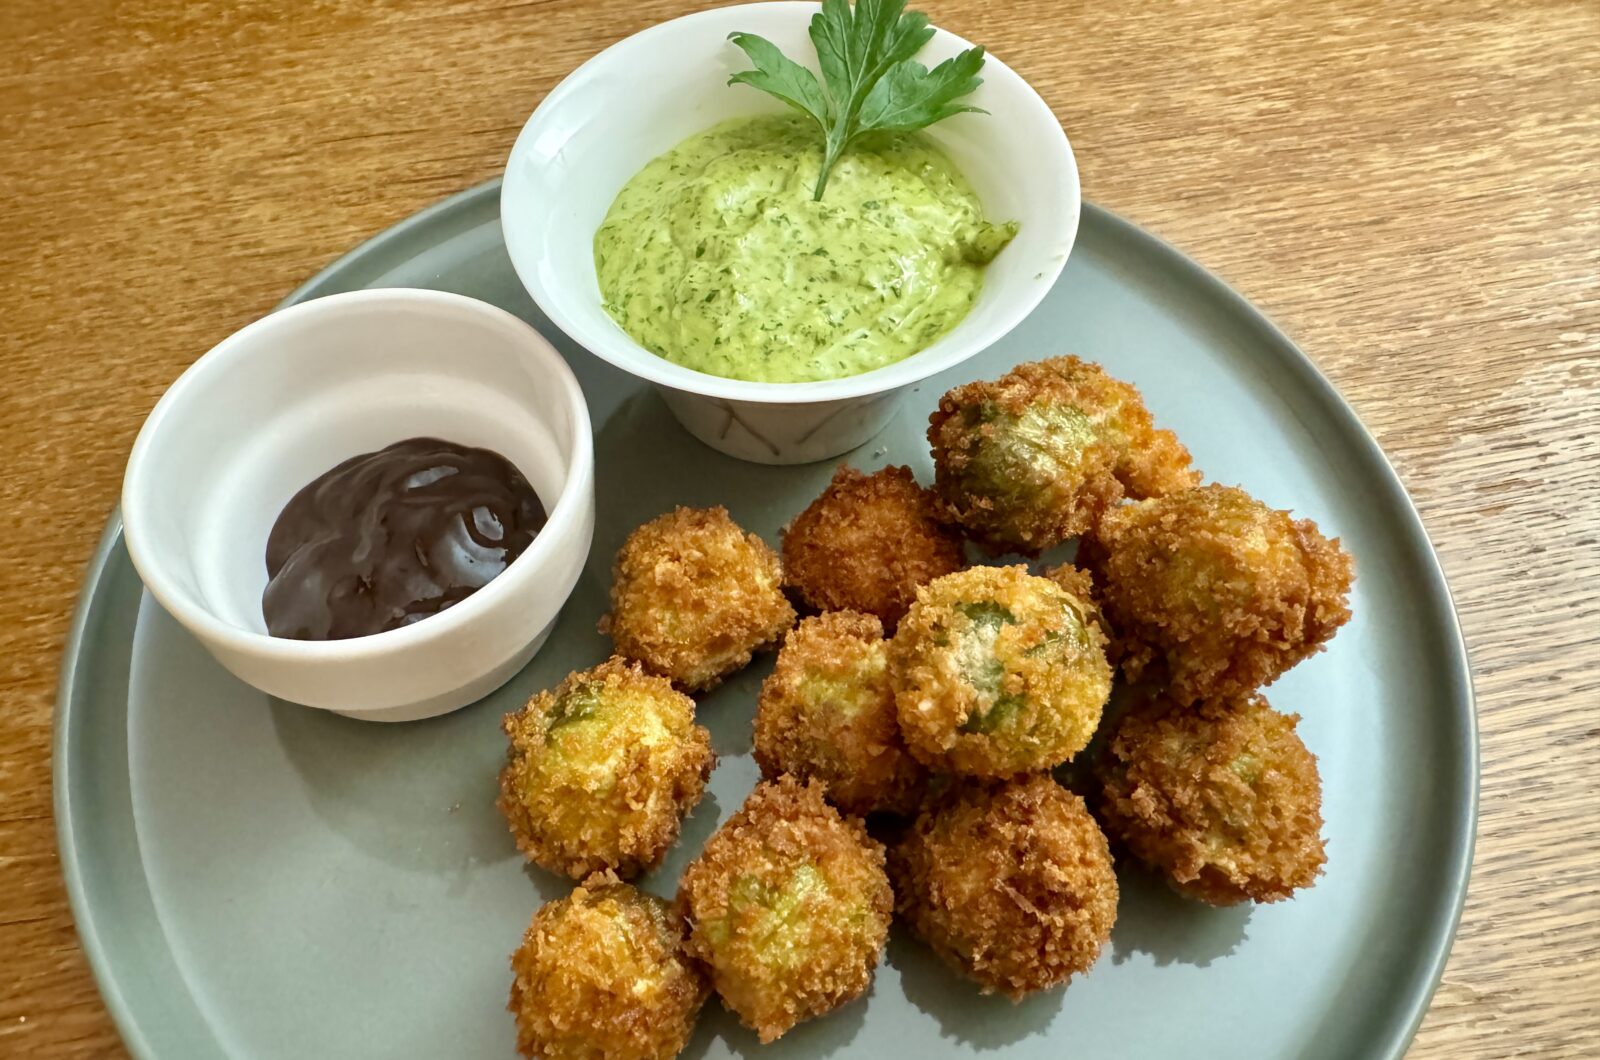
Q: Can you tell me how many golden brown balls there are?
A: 11